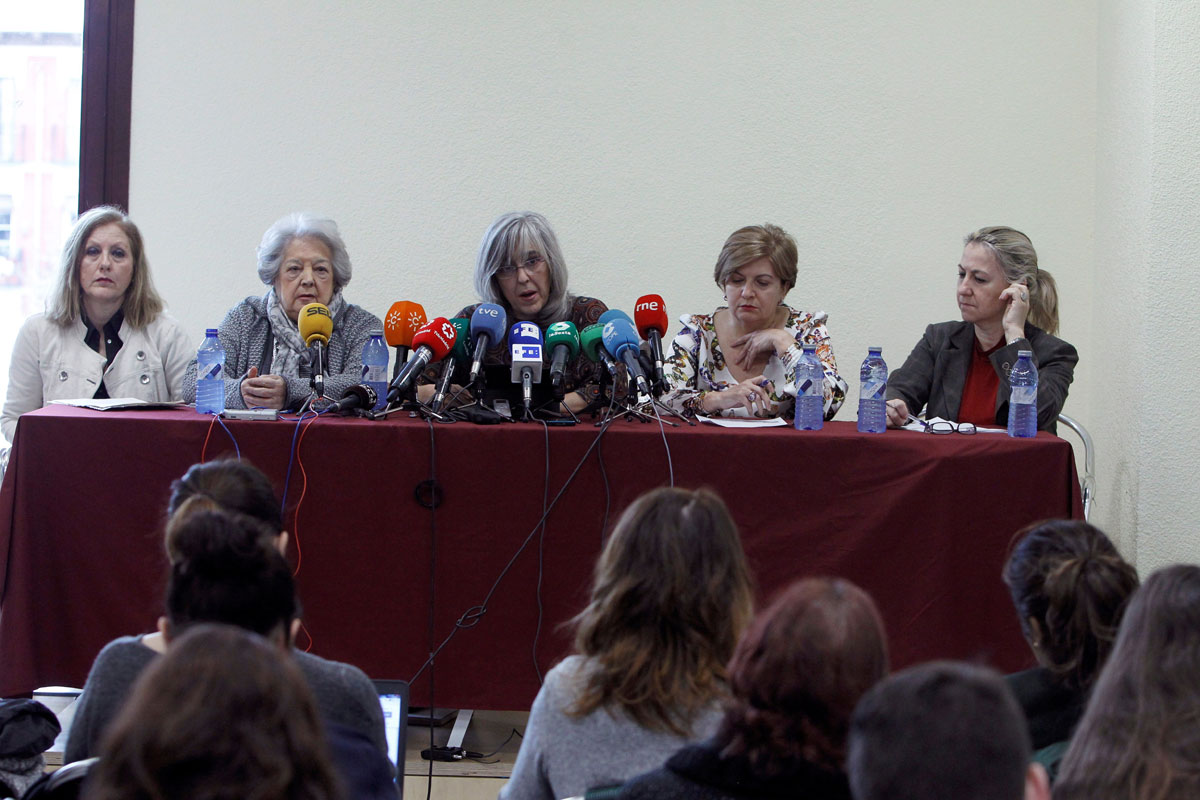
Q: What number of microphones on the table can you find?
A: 12